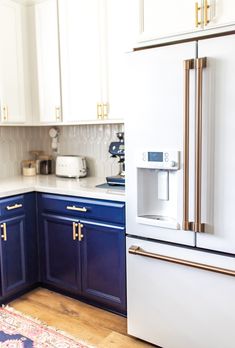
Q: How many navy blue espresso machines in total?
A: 1